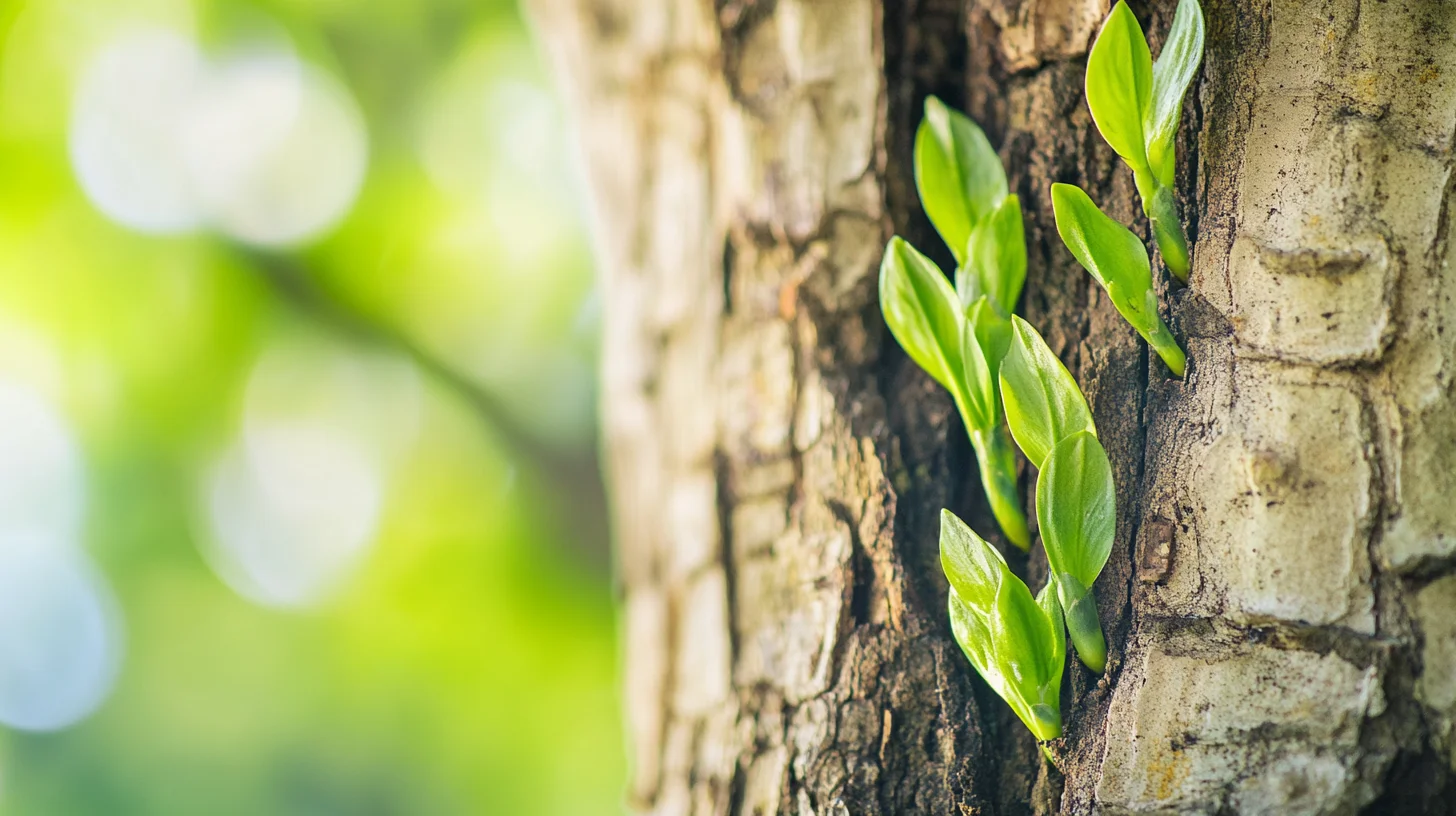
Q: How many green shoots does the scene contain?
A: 5